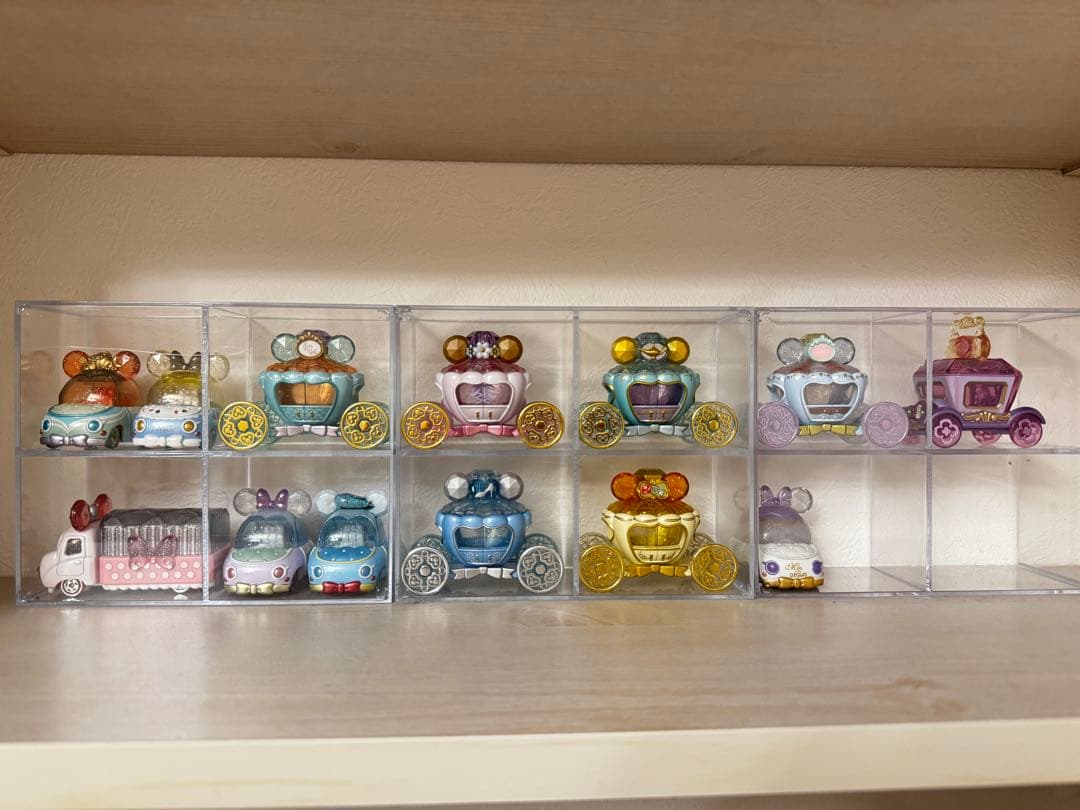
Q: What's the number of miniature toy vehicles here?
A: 13